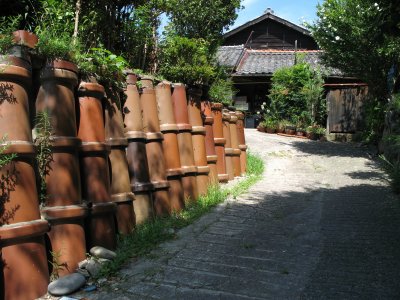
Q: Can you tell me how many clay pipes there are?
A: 14